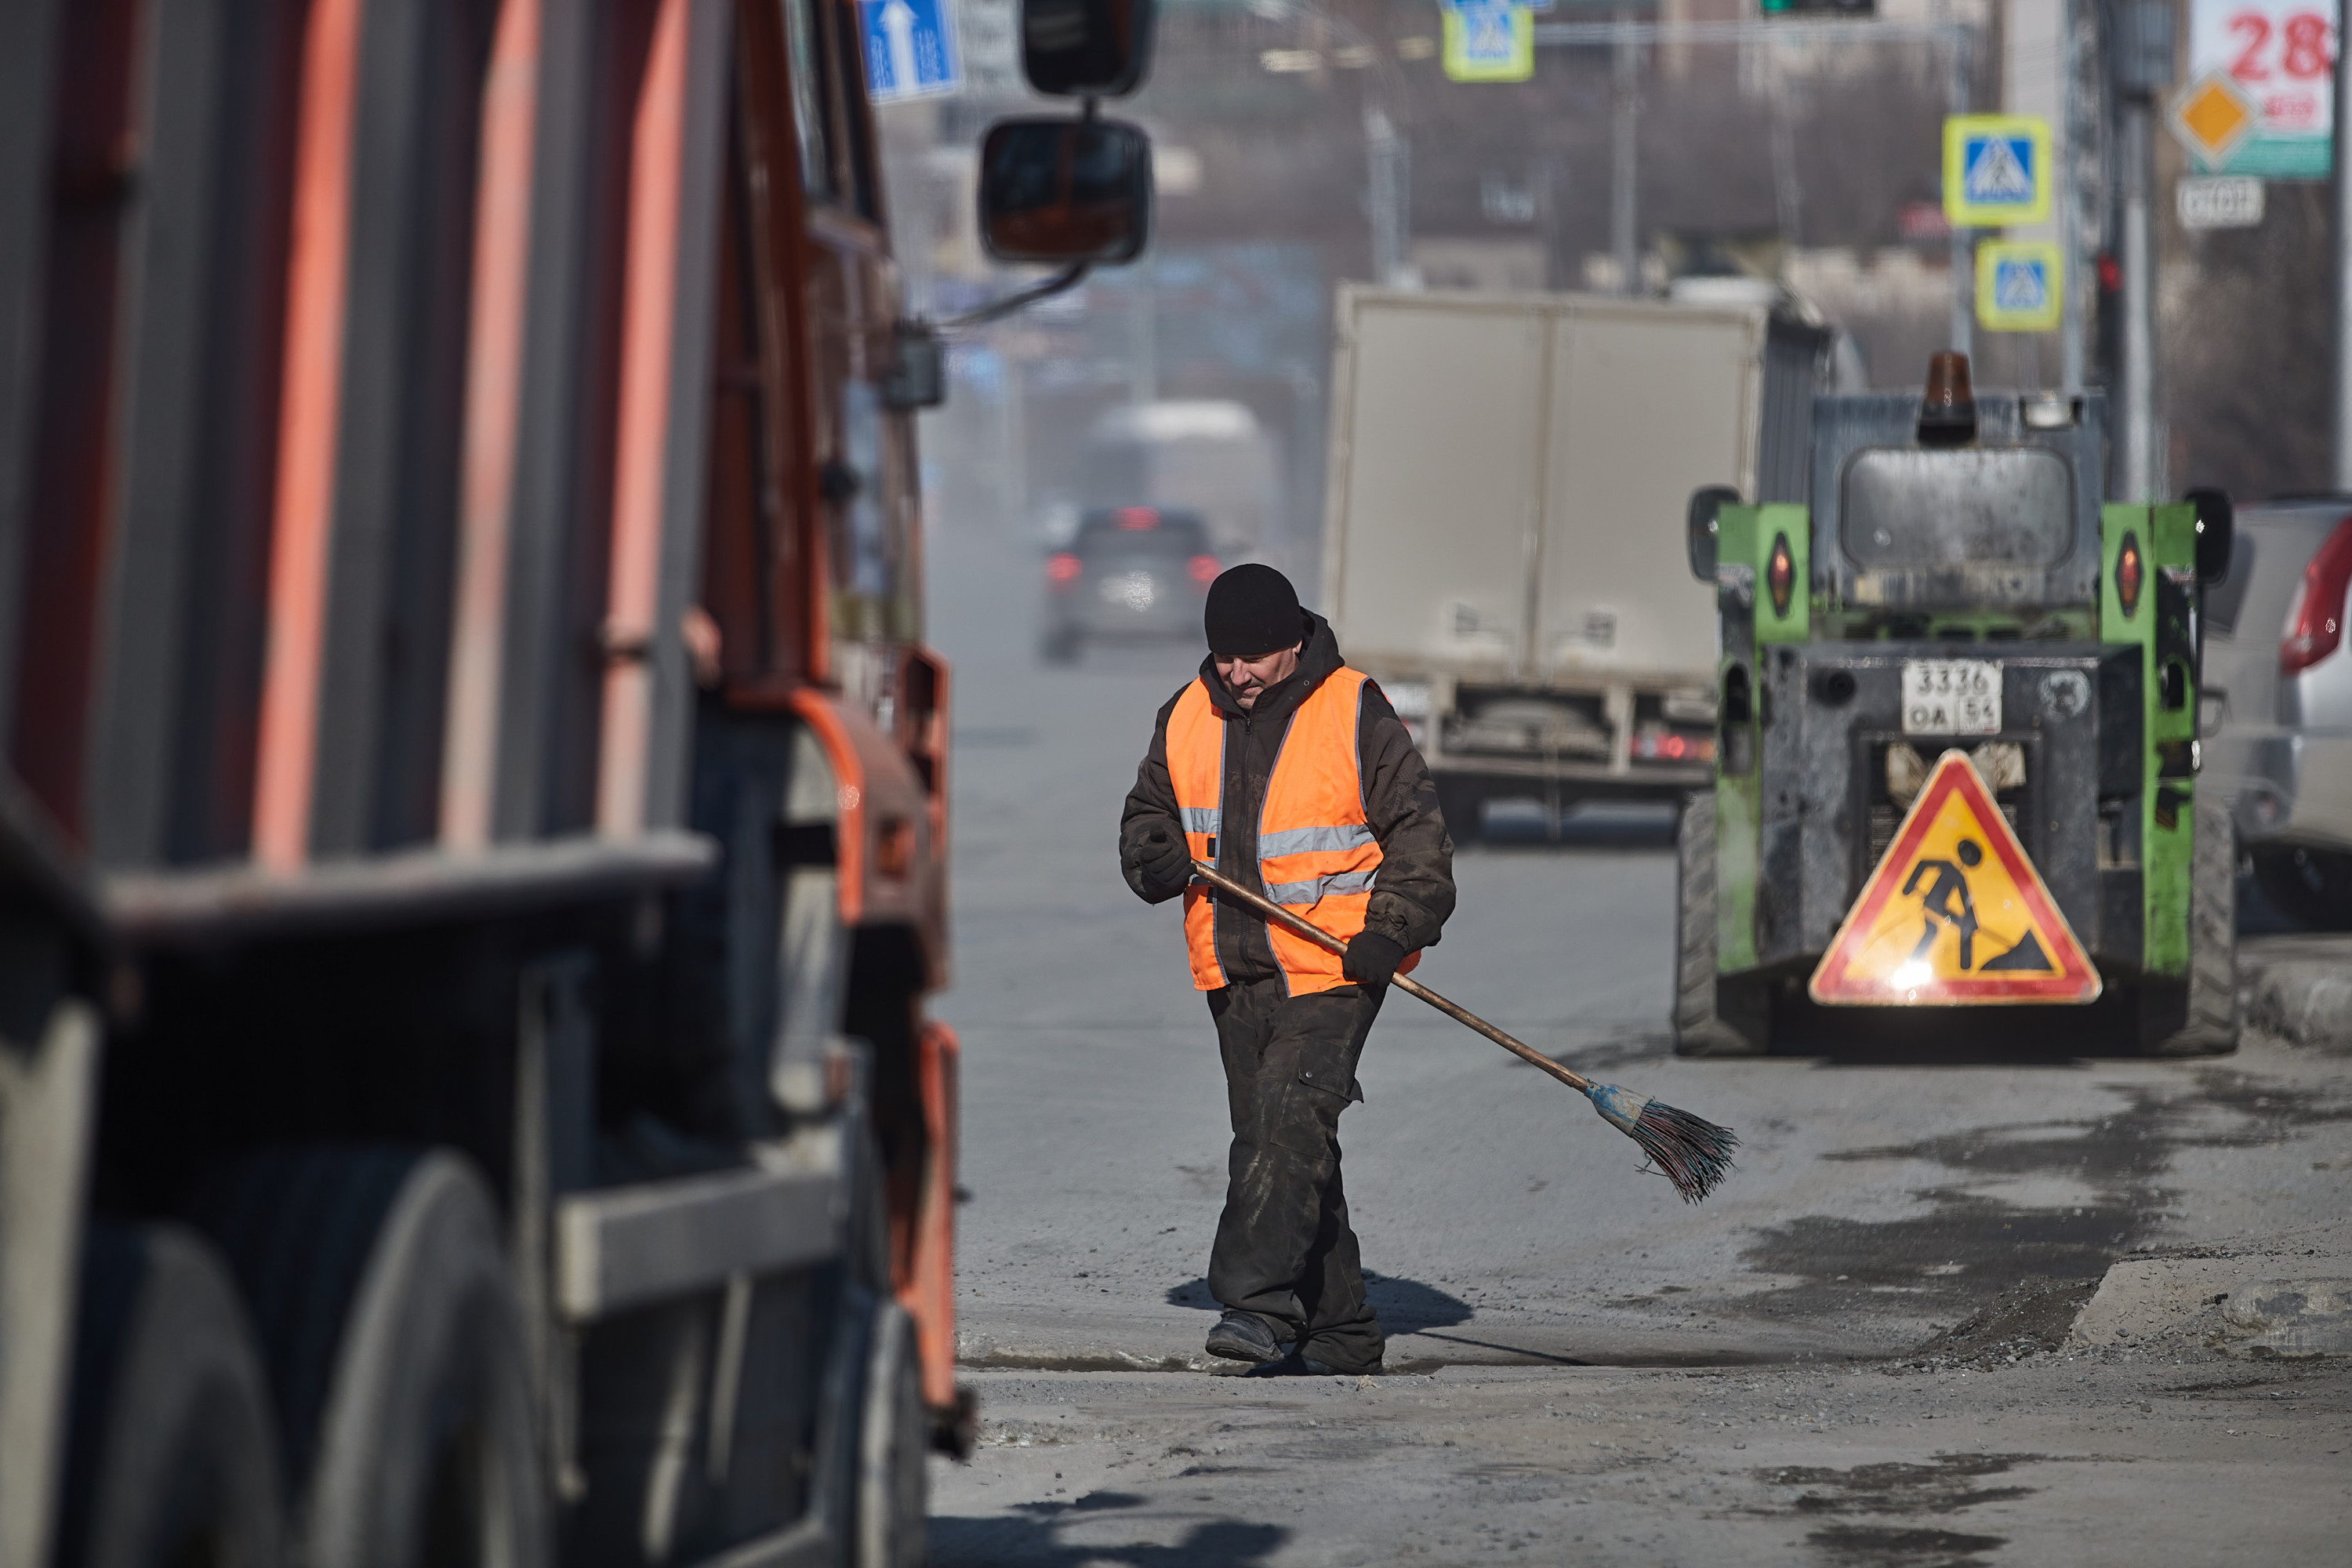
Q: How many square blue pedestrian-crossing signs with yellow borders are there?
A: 3